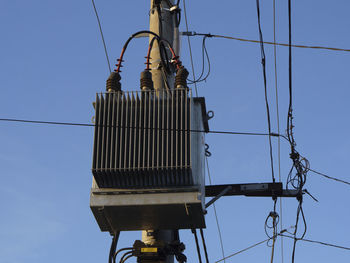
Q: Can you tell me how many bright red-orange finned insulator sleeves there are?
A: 3